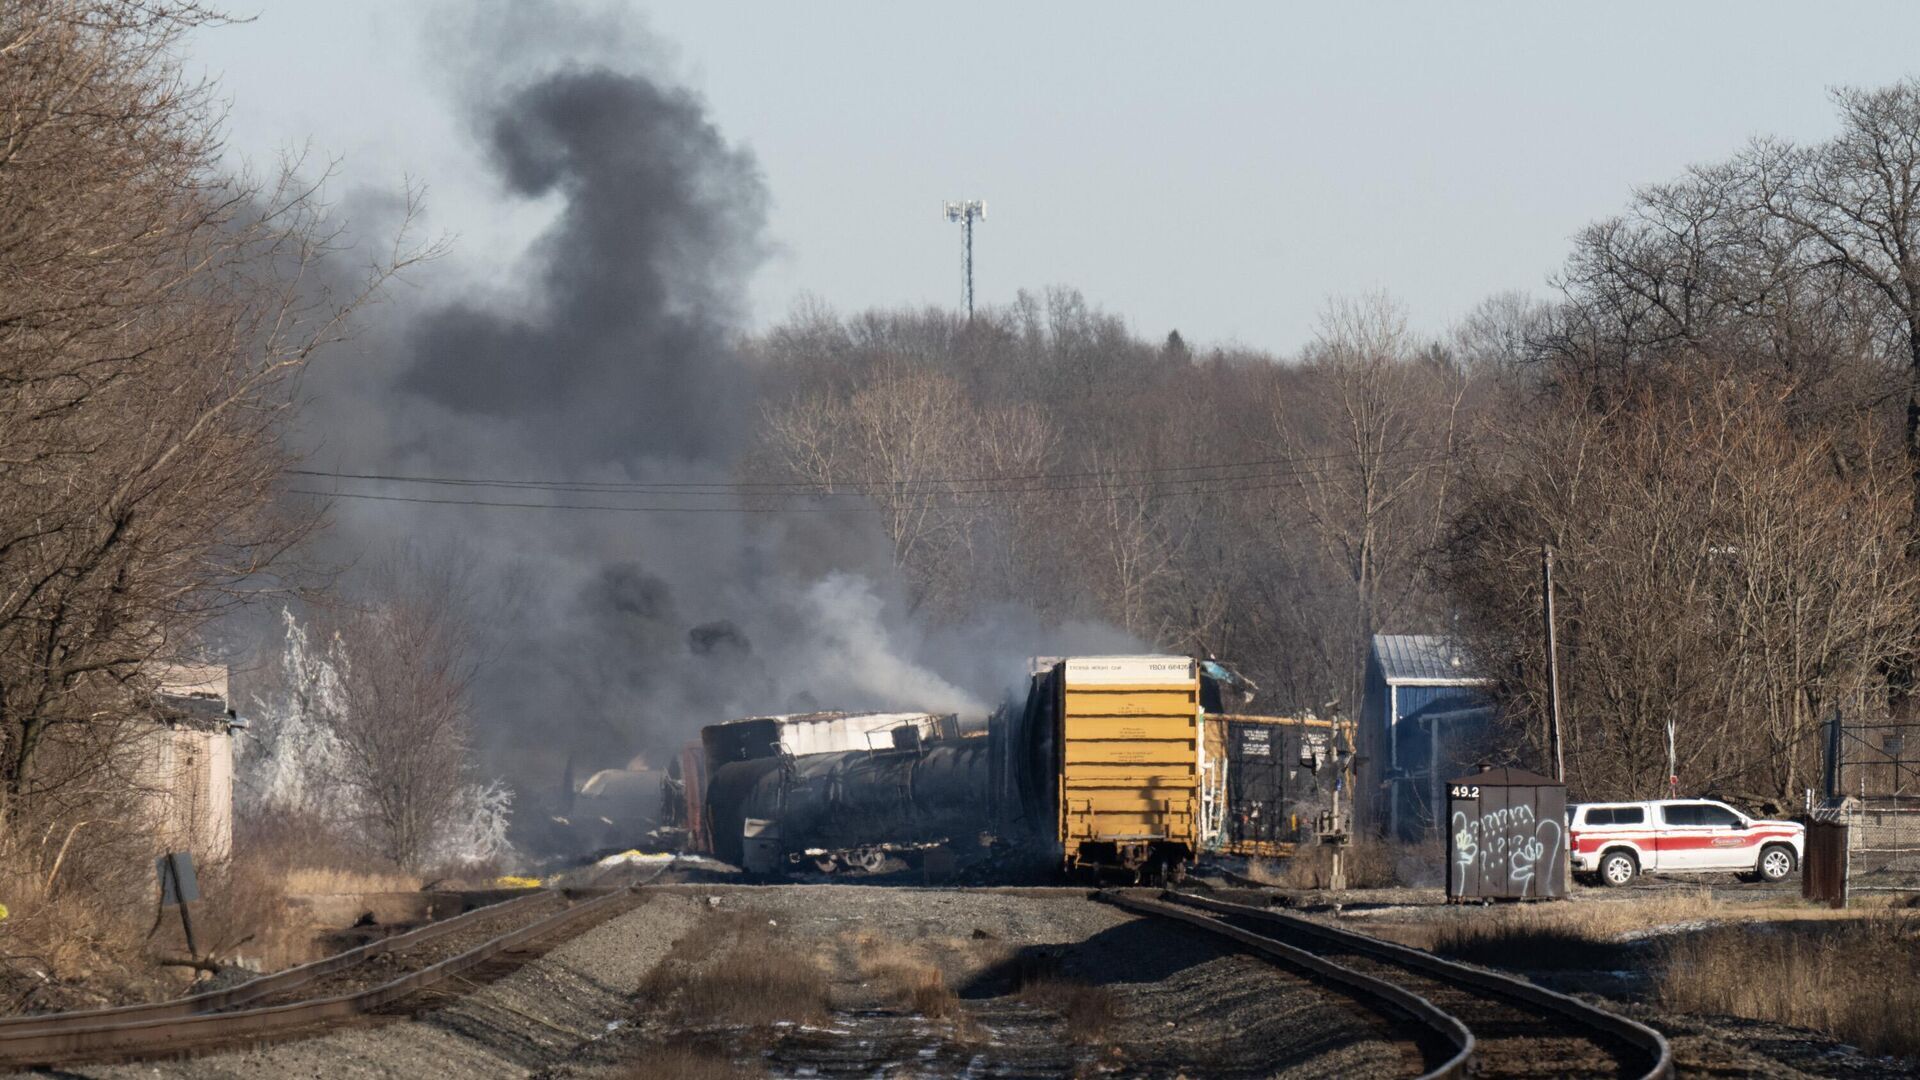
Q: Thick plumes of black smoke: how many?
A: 1